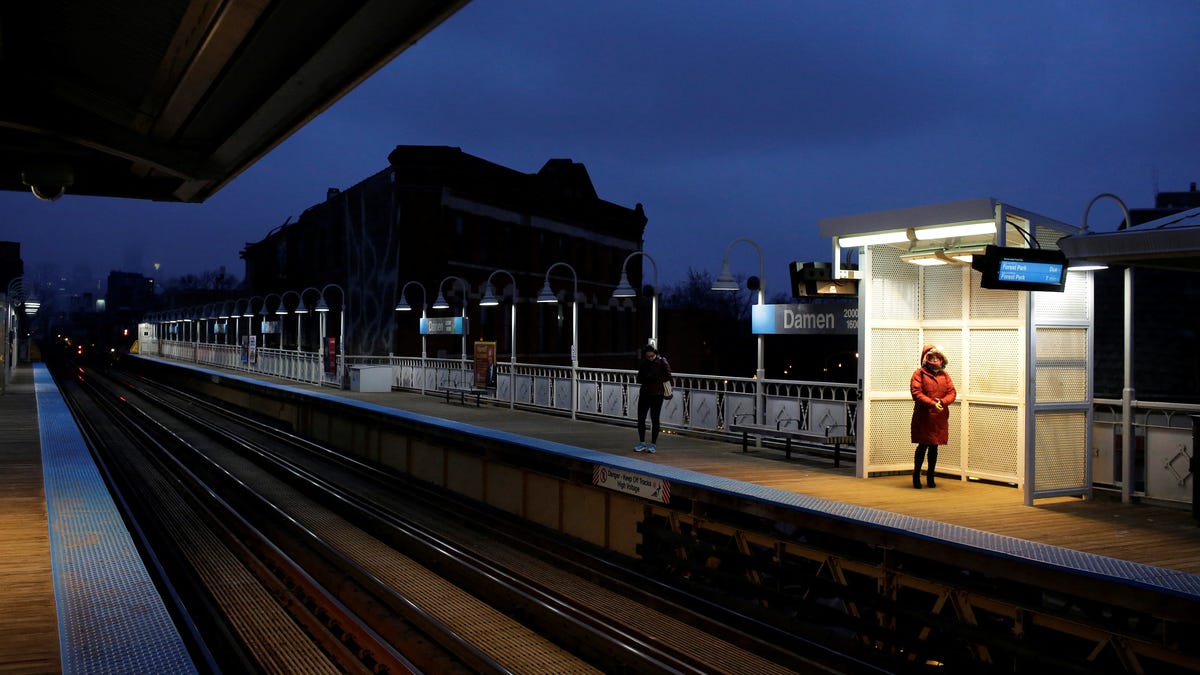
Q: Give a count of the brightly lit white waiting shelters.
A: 1